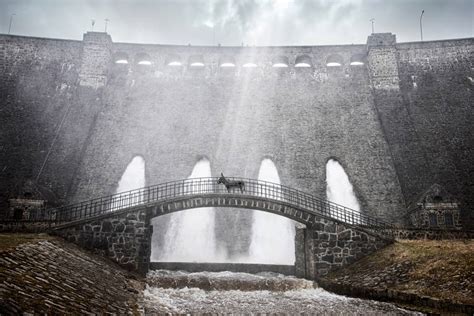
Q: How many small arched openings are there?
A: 10